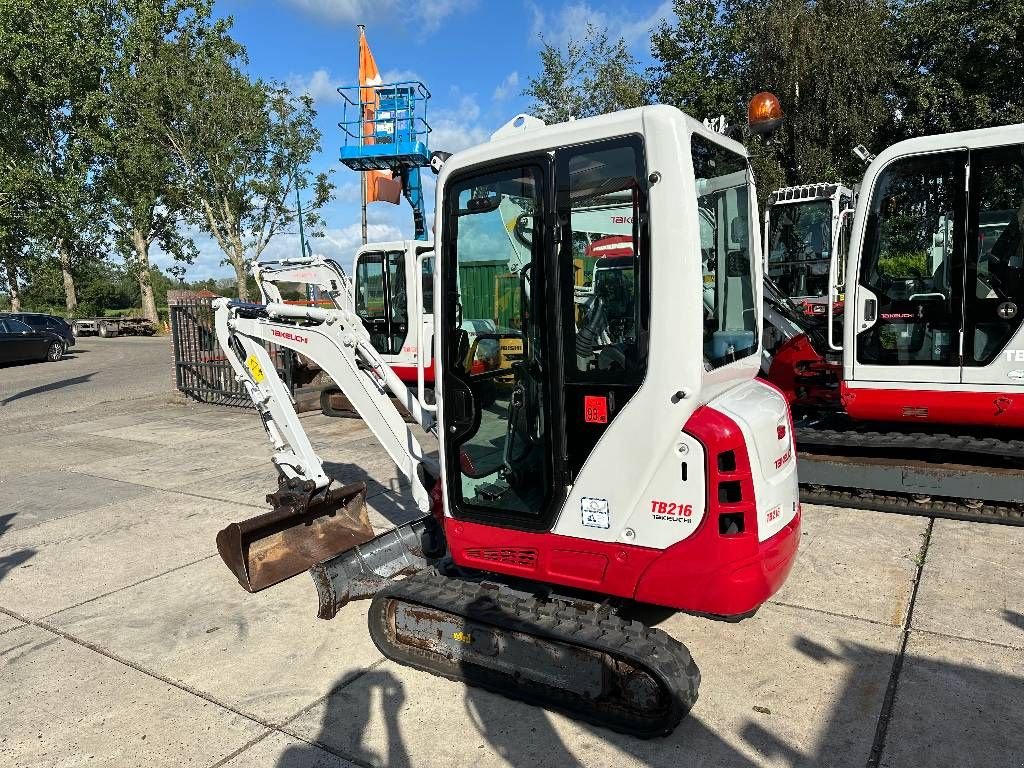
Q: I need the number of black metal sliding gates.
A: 1